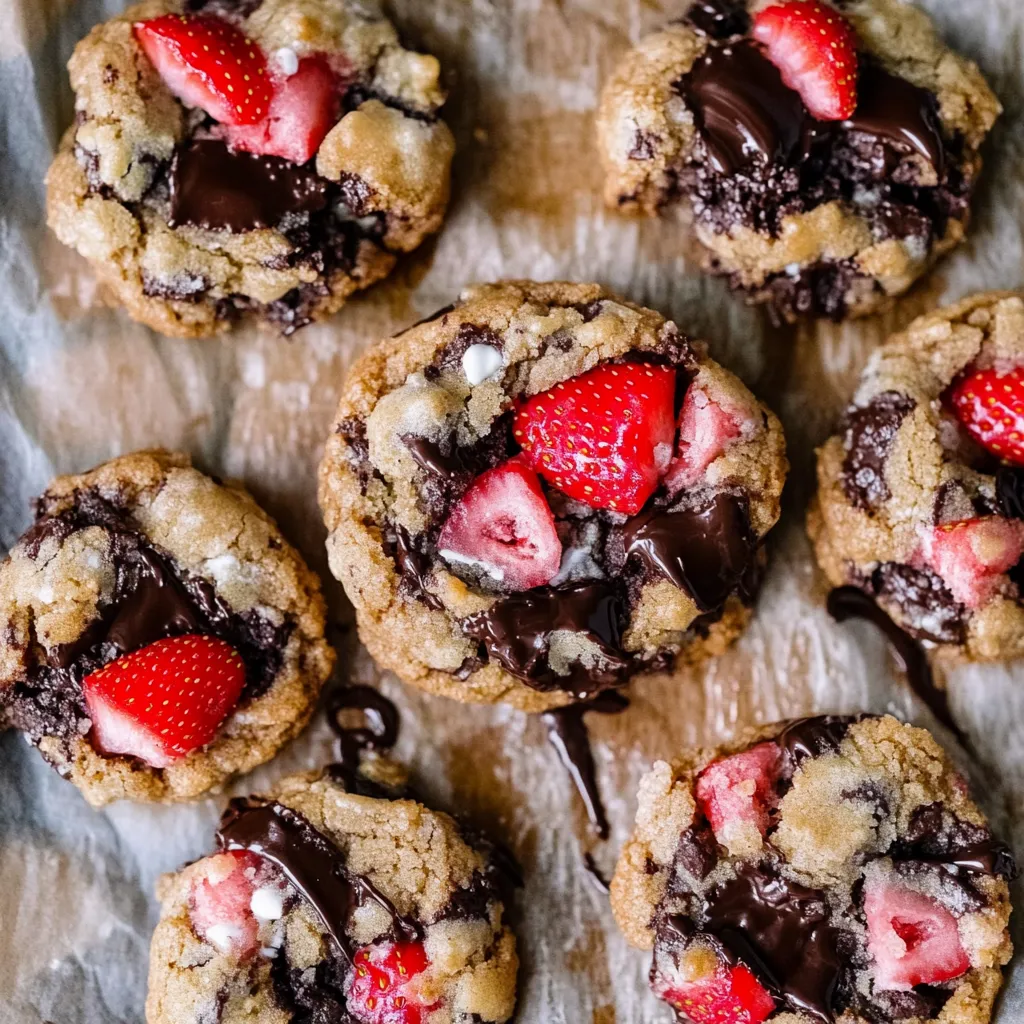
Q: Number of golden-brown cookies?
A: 7